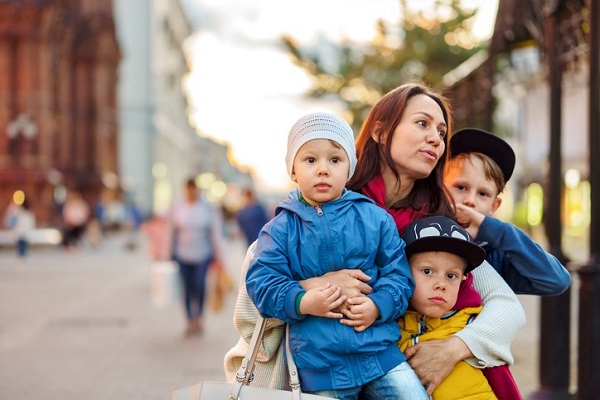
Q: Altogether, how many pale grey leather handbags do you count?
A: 1